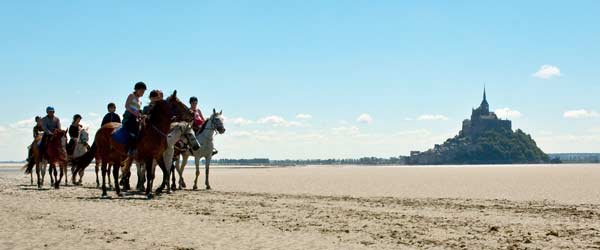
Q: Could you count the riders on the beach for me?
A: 7